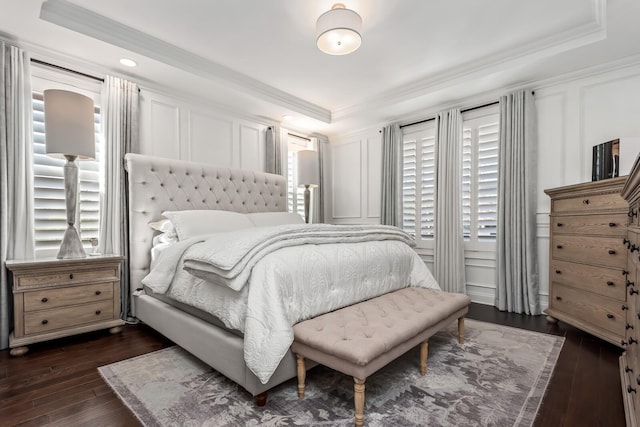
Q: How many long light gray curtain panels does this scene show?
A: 7